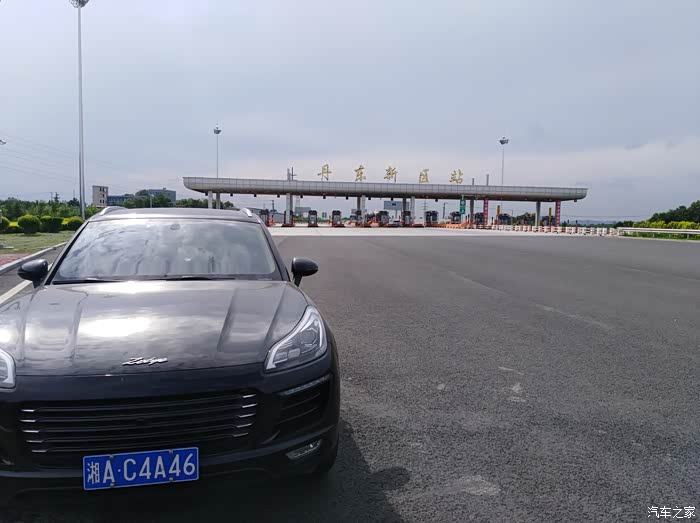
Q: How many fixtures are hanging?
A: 11